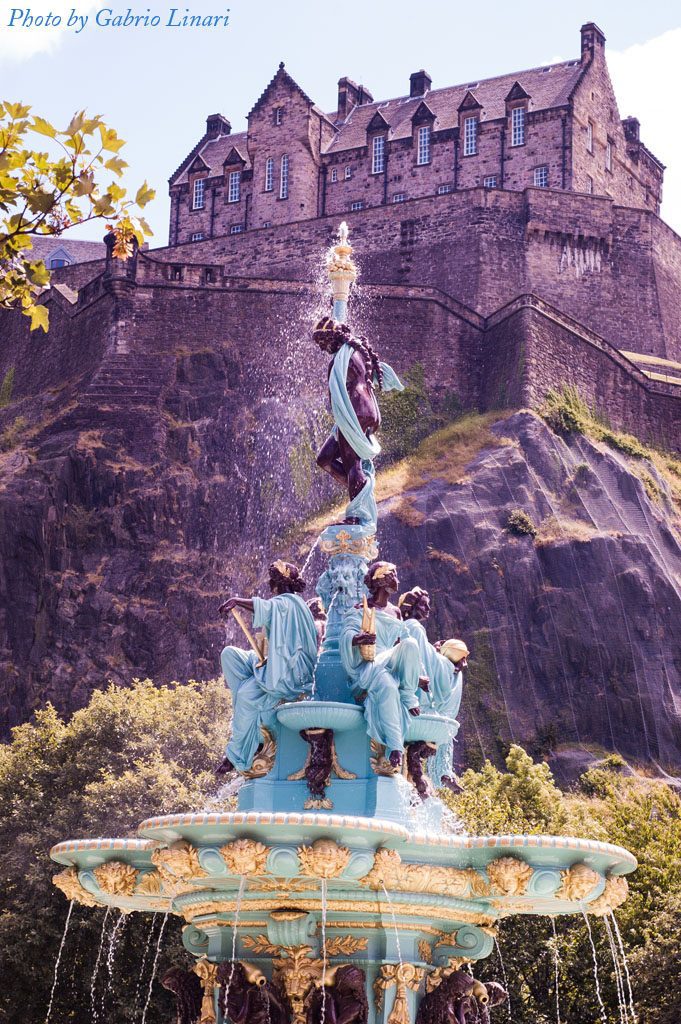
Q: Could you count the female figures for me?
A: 5